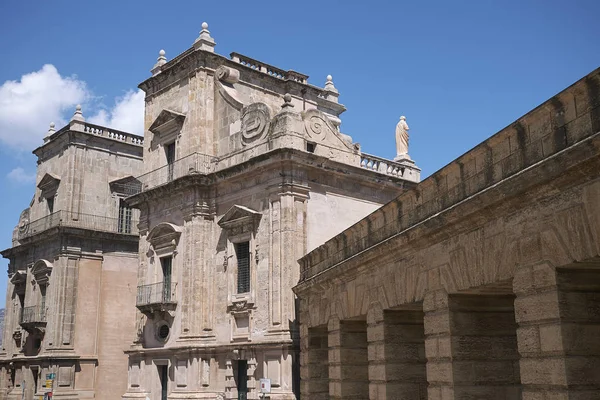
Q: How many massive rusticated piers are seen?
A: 5